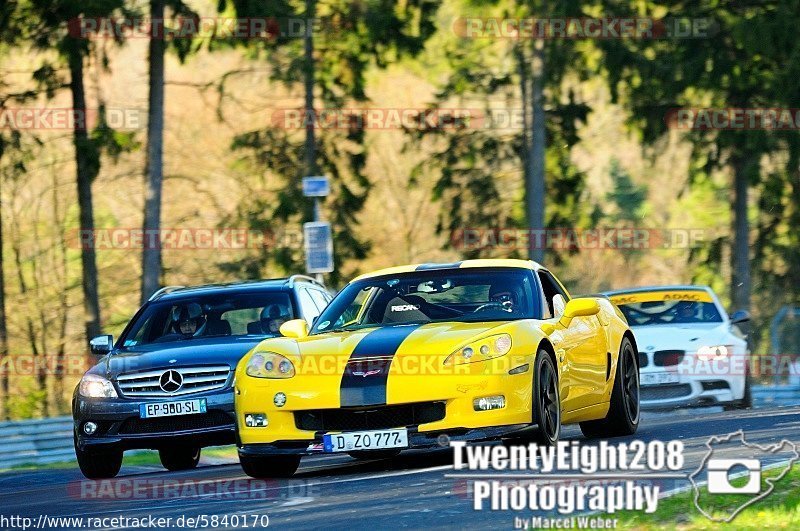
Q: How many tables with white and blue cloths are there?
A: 0